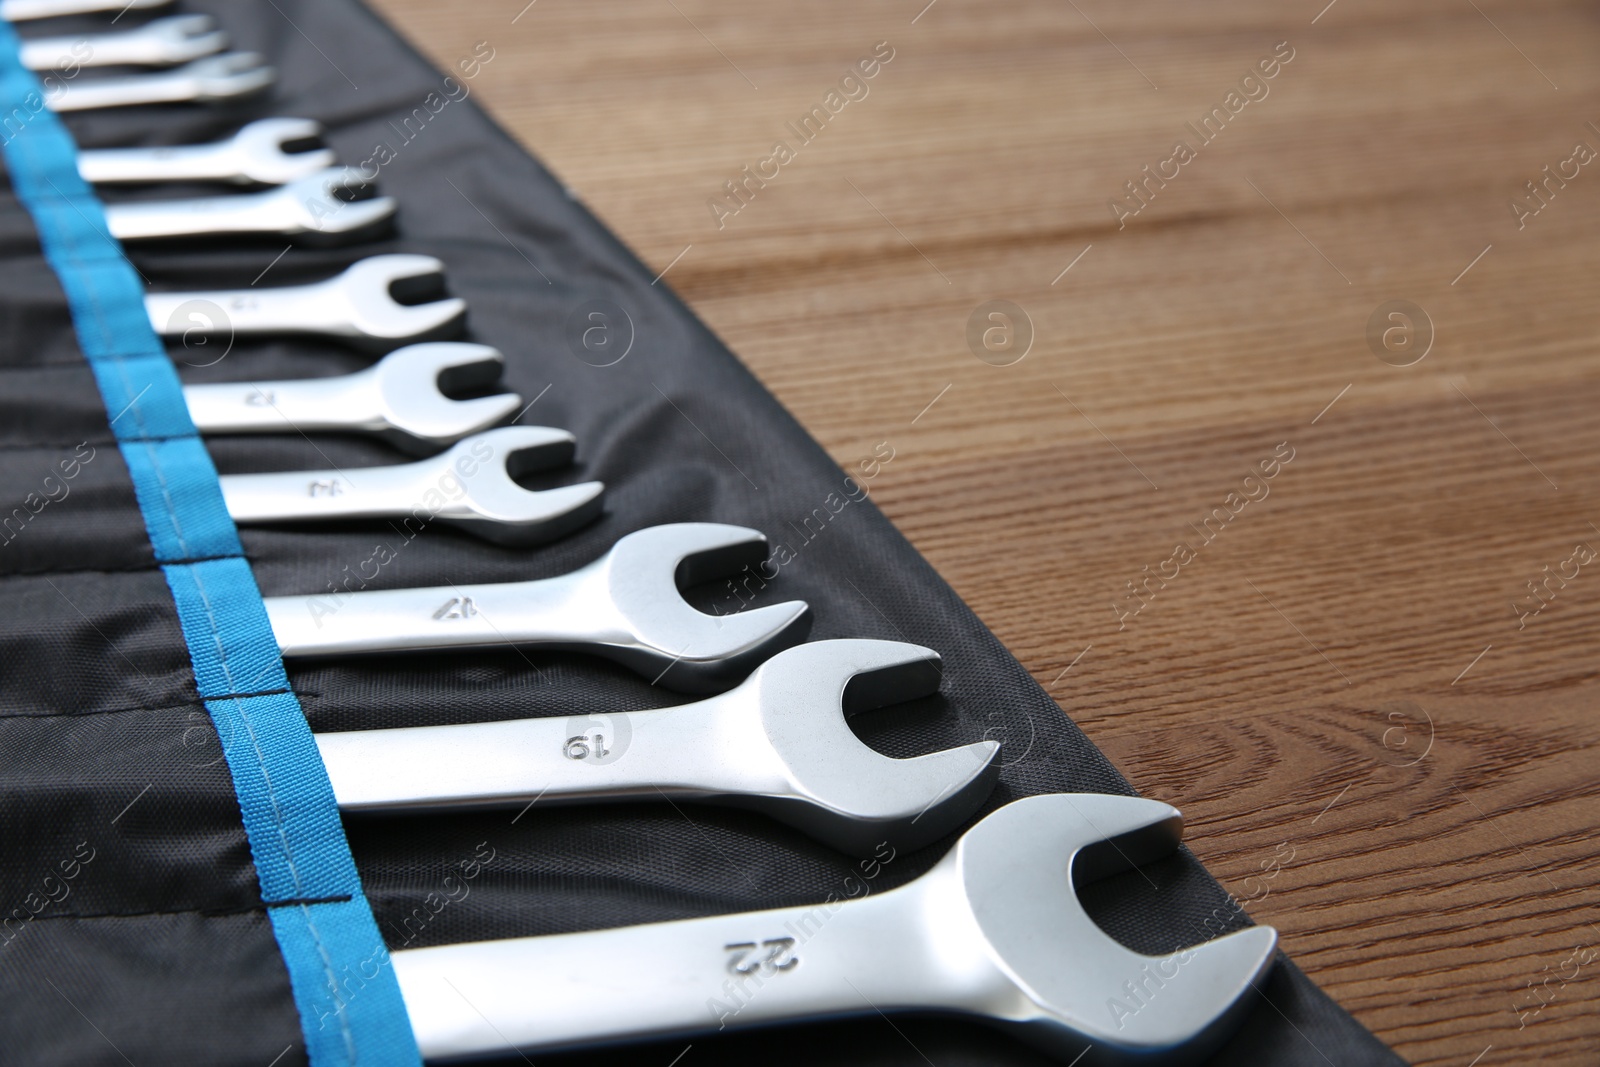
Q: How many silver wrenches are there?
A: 11